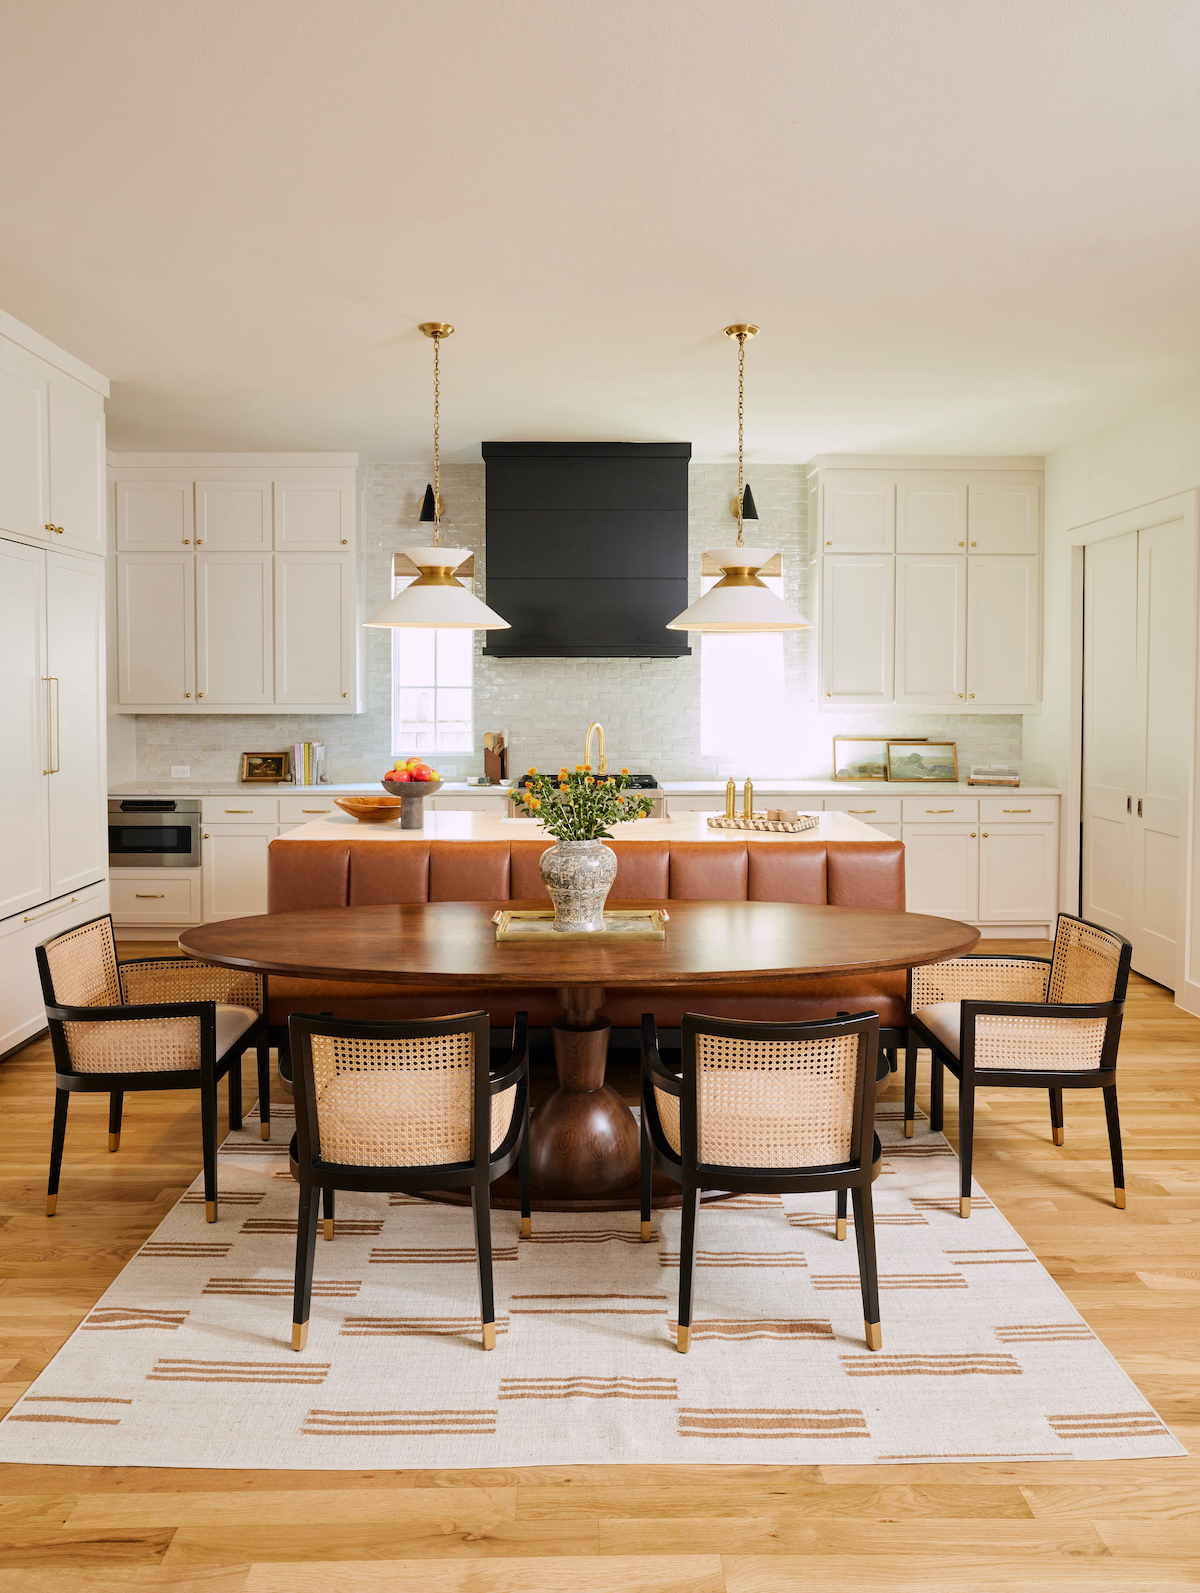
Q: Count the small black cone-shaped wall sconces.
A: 2